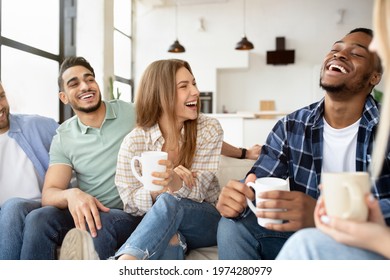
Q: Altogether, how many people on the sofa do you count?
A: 5